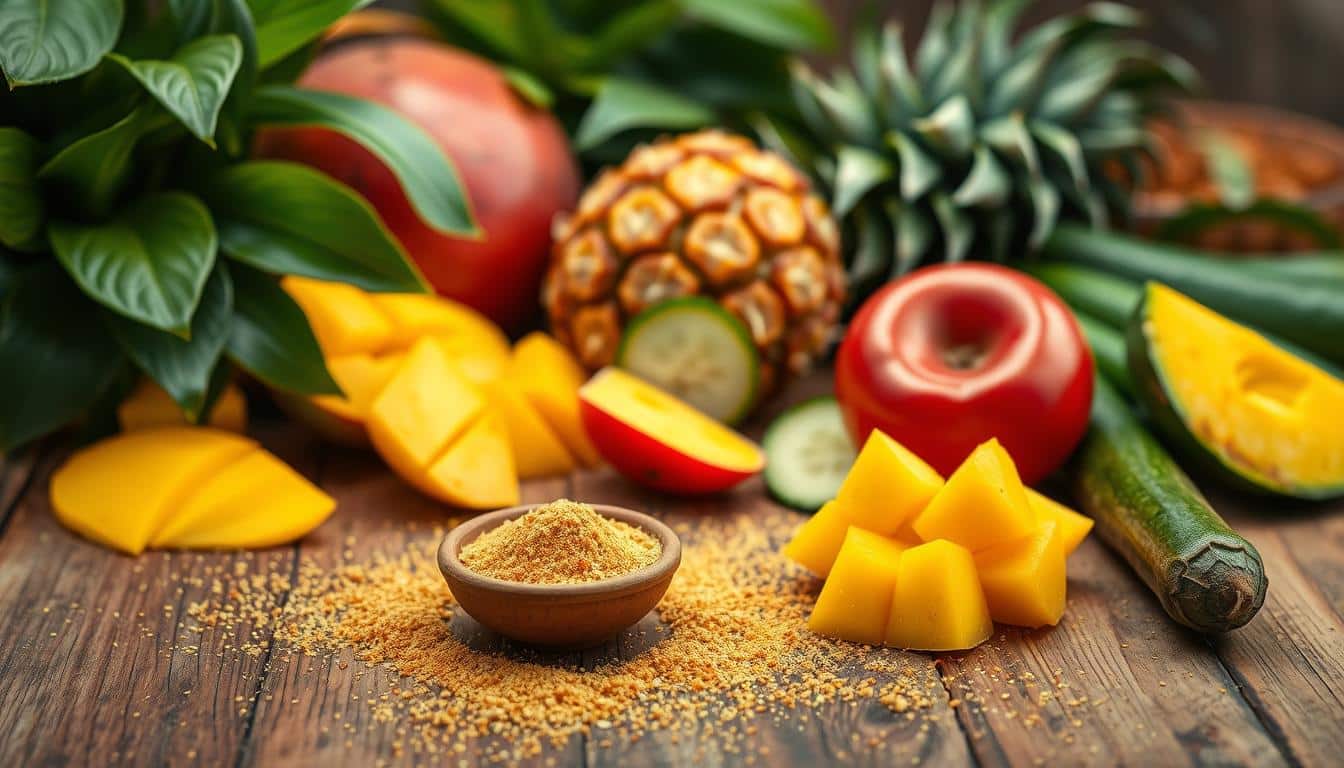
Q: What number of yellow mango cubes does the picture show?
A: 7